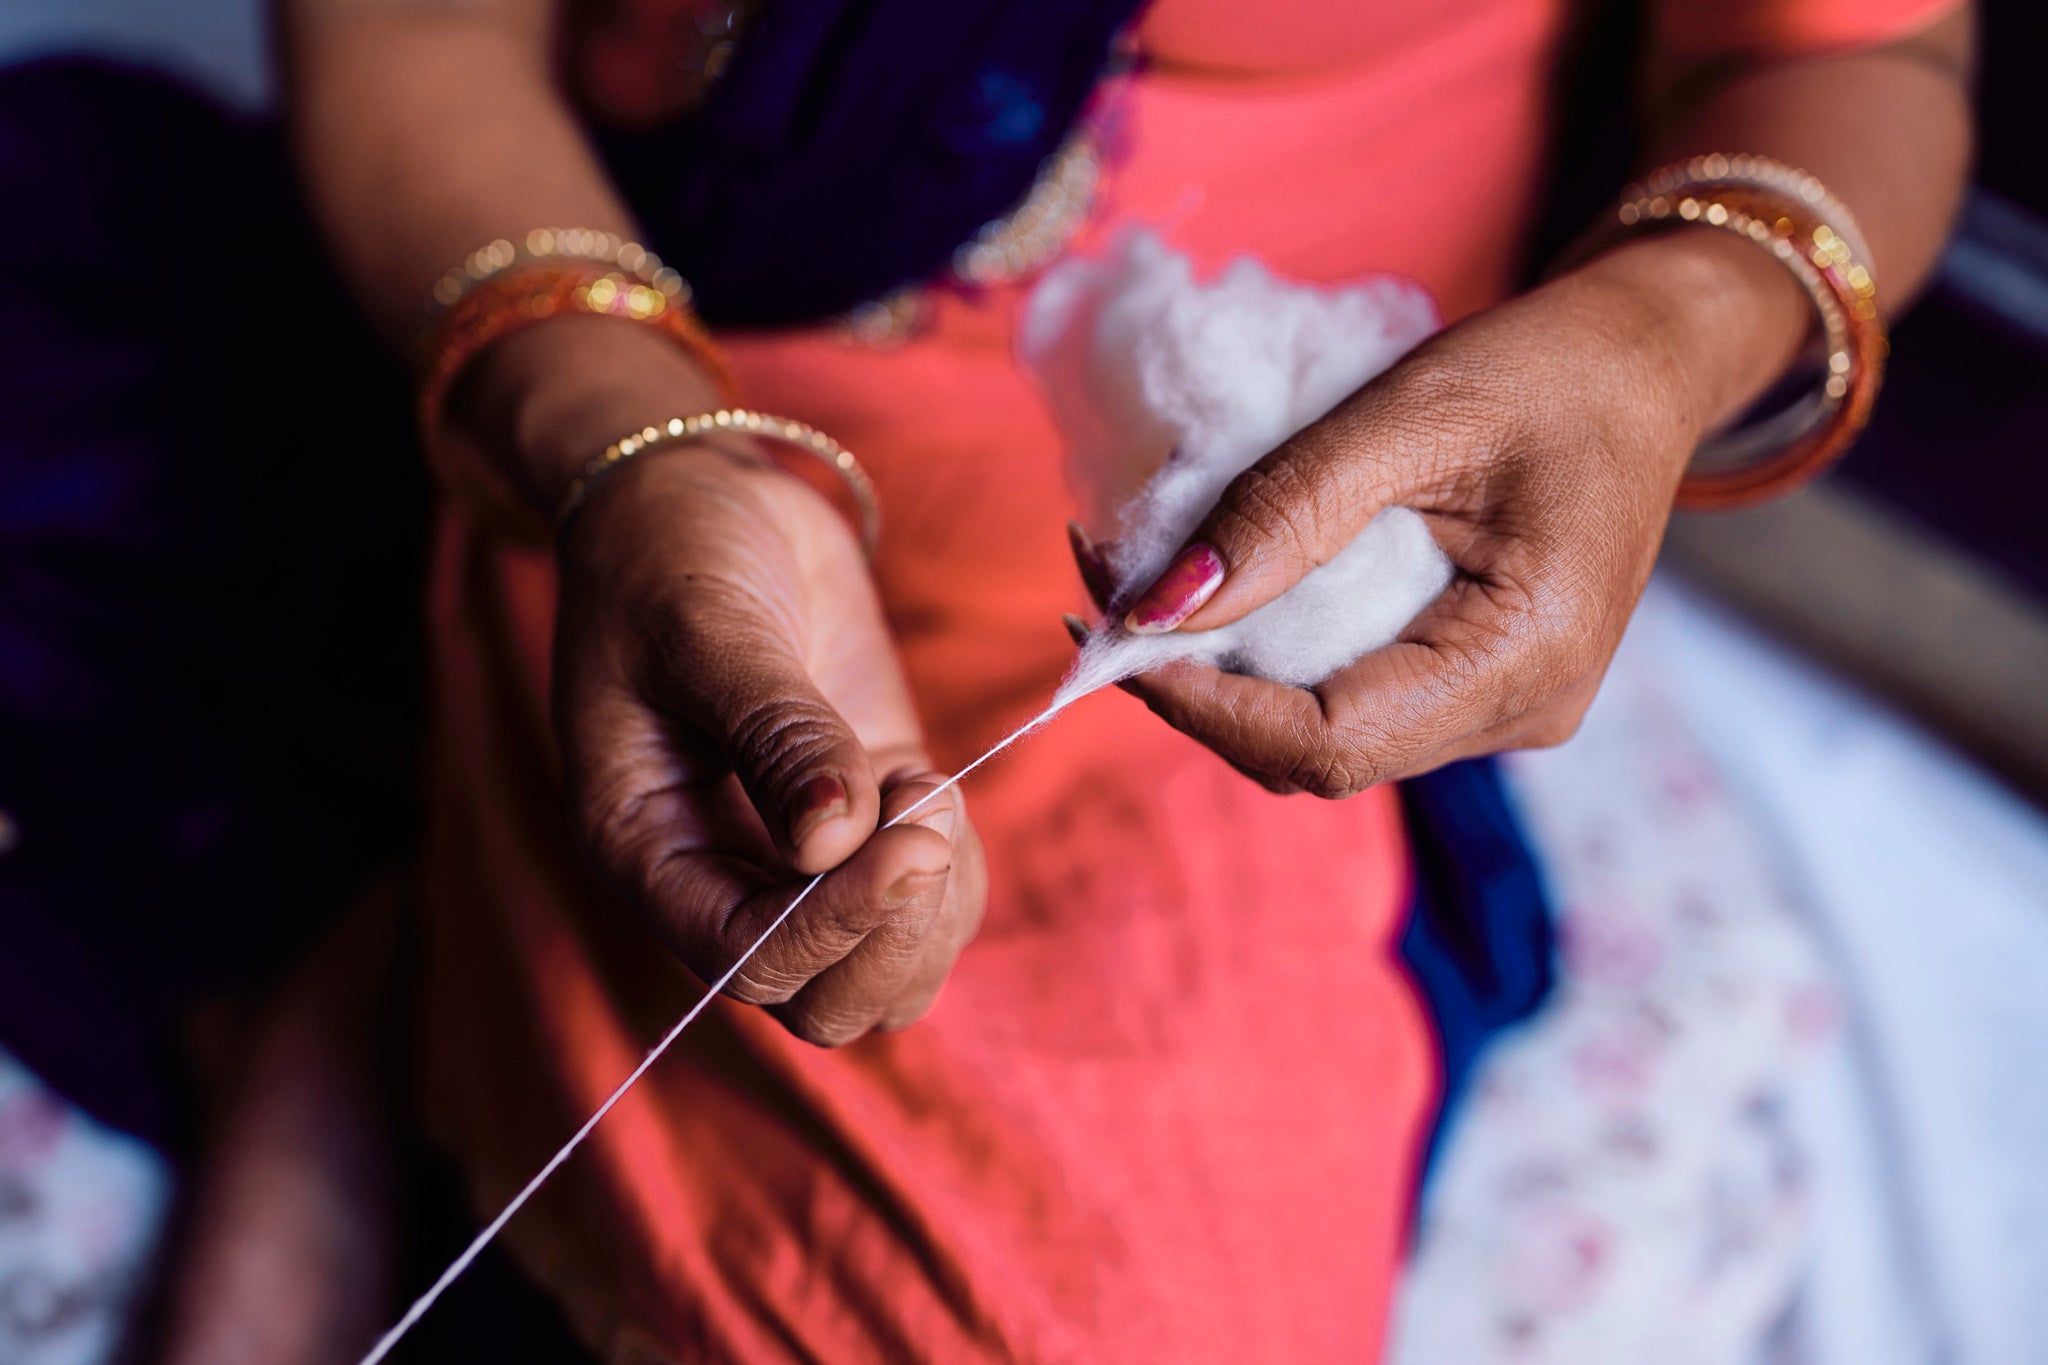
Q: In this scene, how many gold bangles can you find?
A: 4